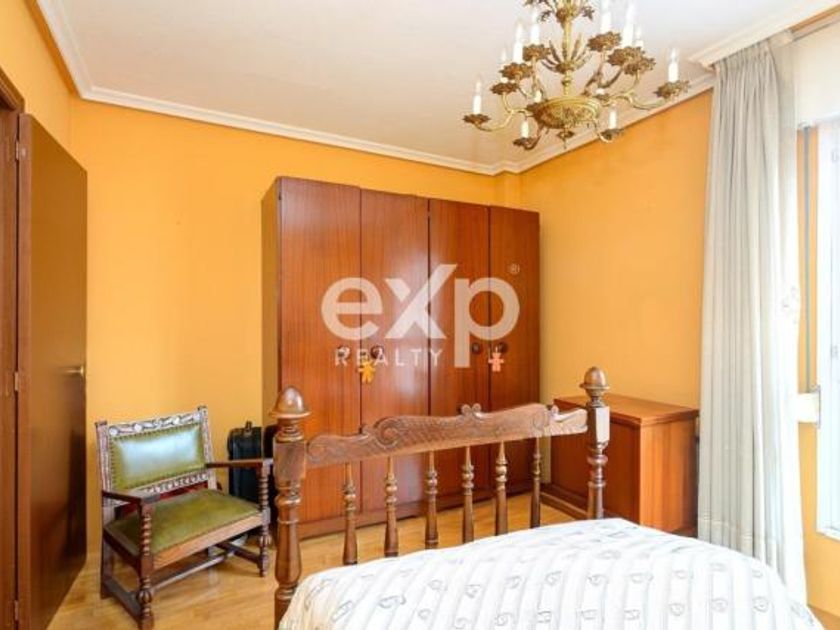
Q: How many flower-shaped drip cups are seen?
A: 12